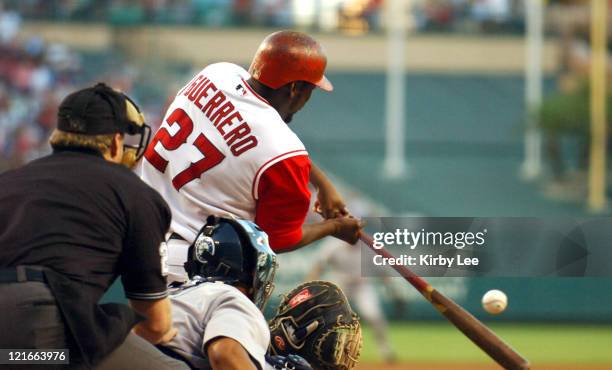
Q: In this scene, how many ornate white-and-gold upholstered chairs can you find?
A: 0